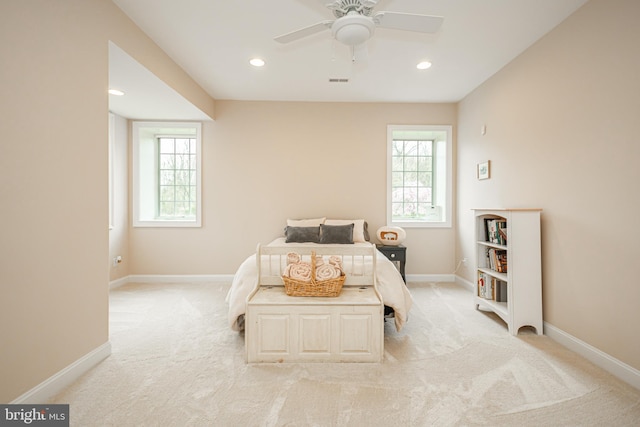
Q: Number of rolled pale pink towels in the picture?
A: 5